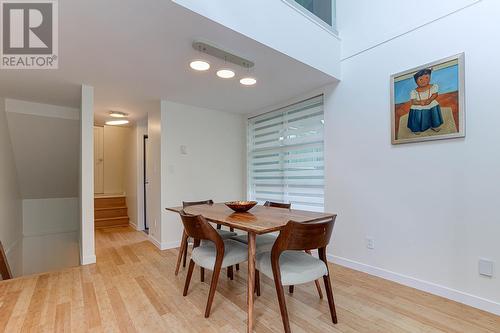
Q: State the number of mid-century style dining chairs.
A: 4